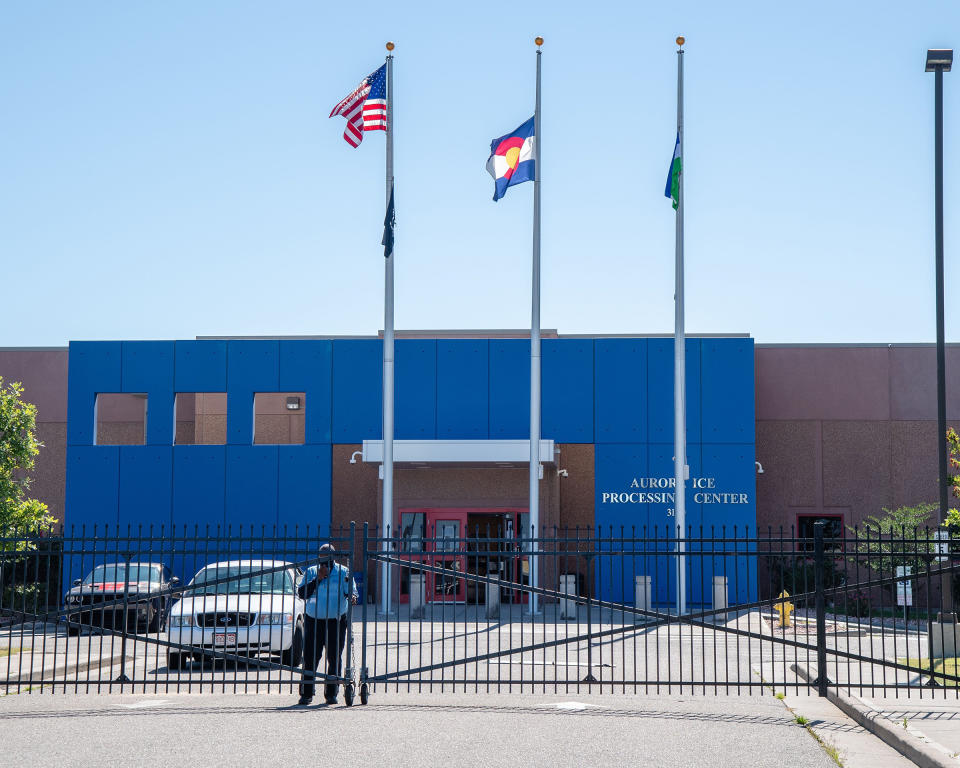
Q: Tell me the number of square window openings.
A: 3